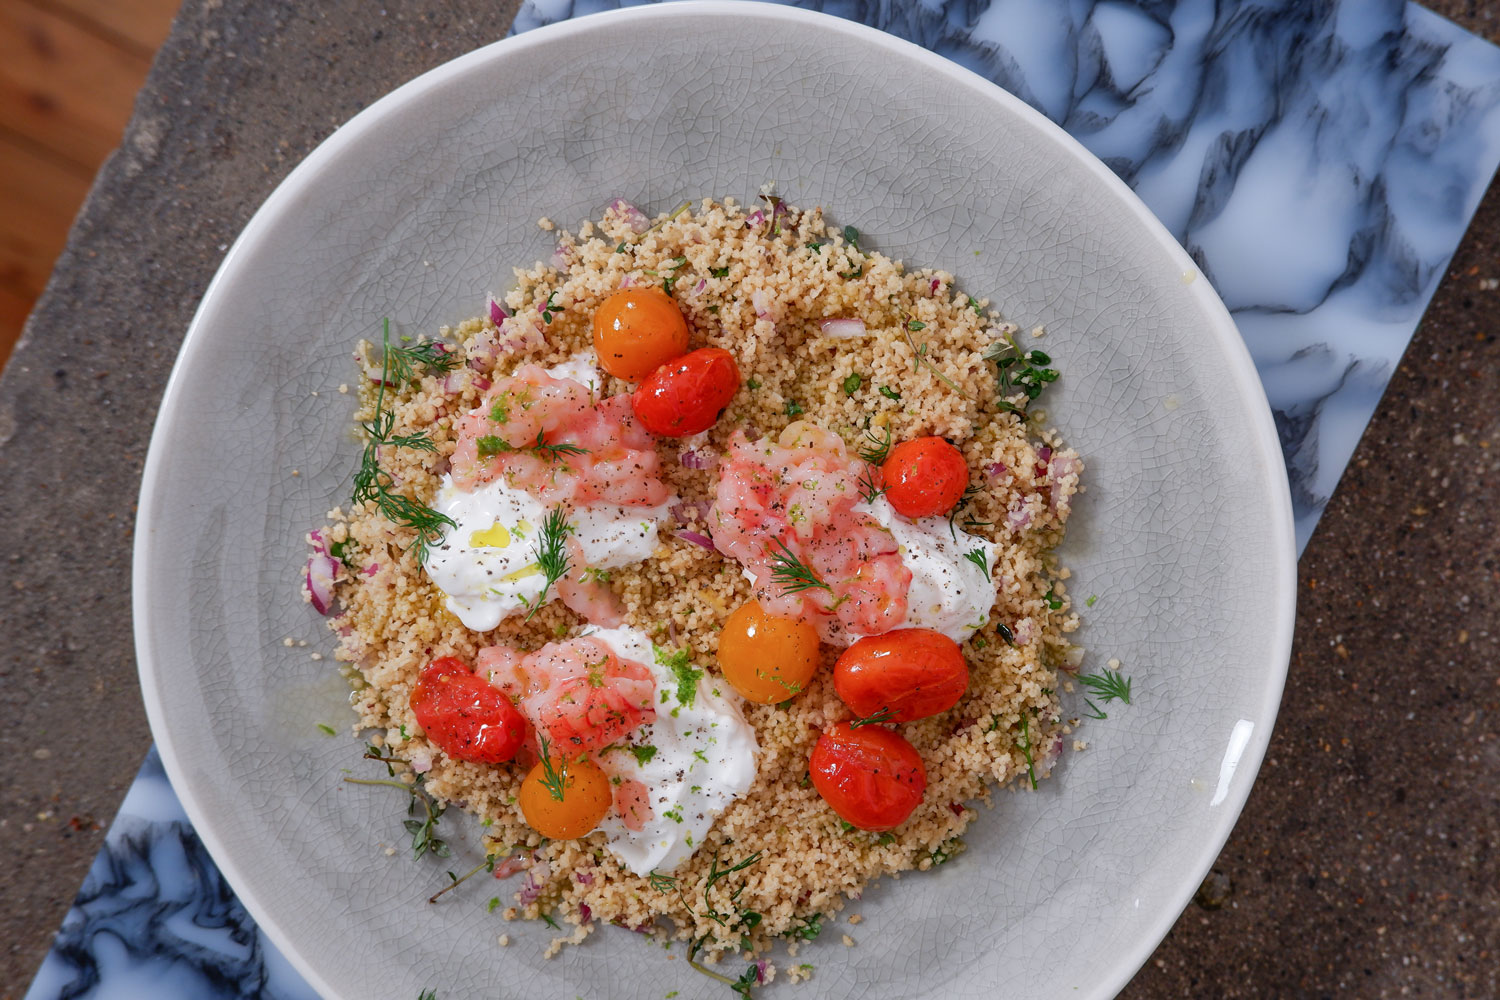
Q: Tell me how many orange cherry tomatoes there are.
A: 3